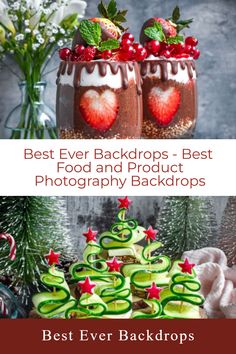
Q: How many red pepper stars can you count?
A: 8